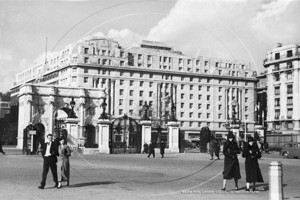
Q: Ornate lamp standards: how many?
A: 5